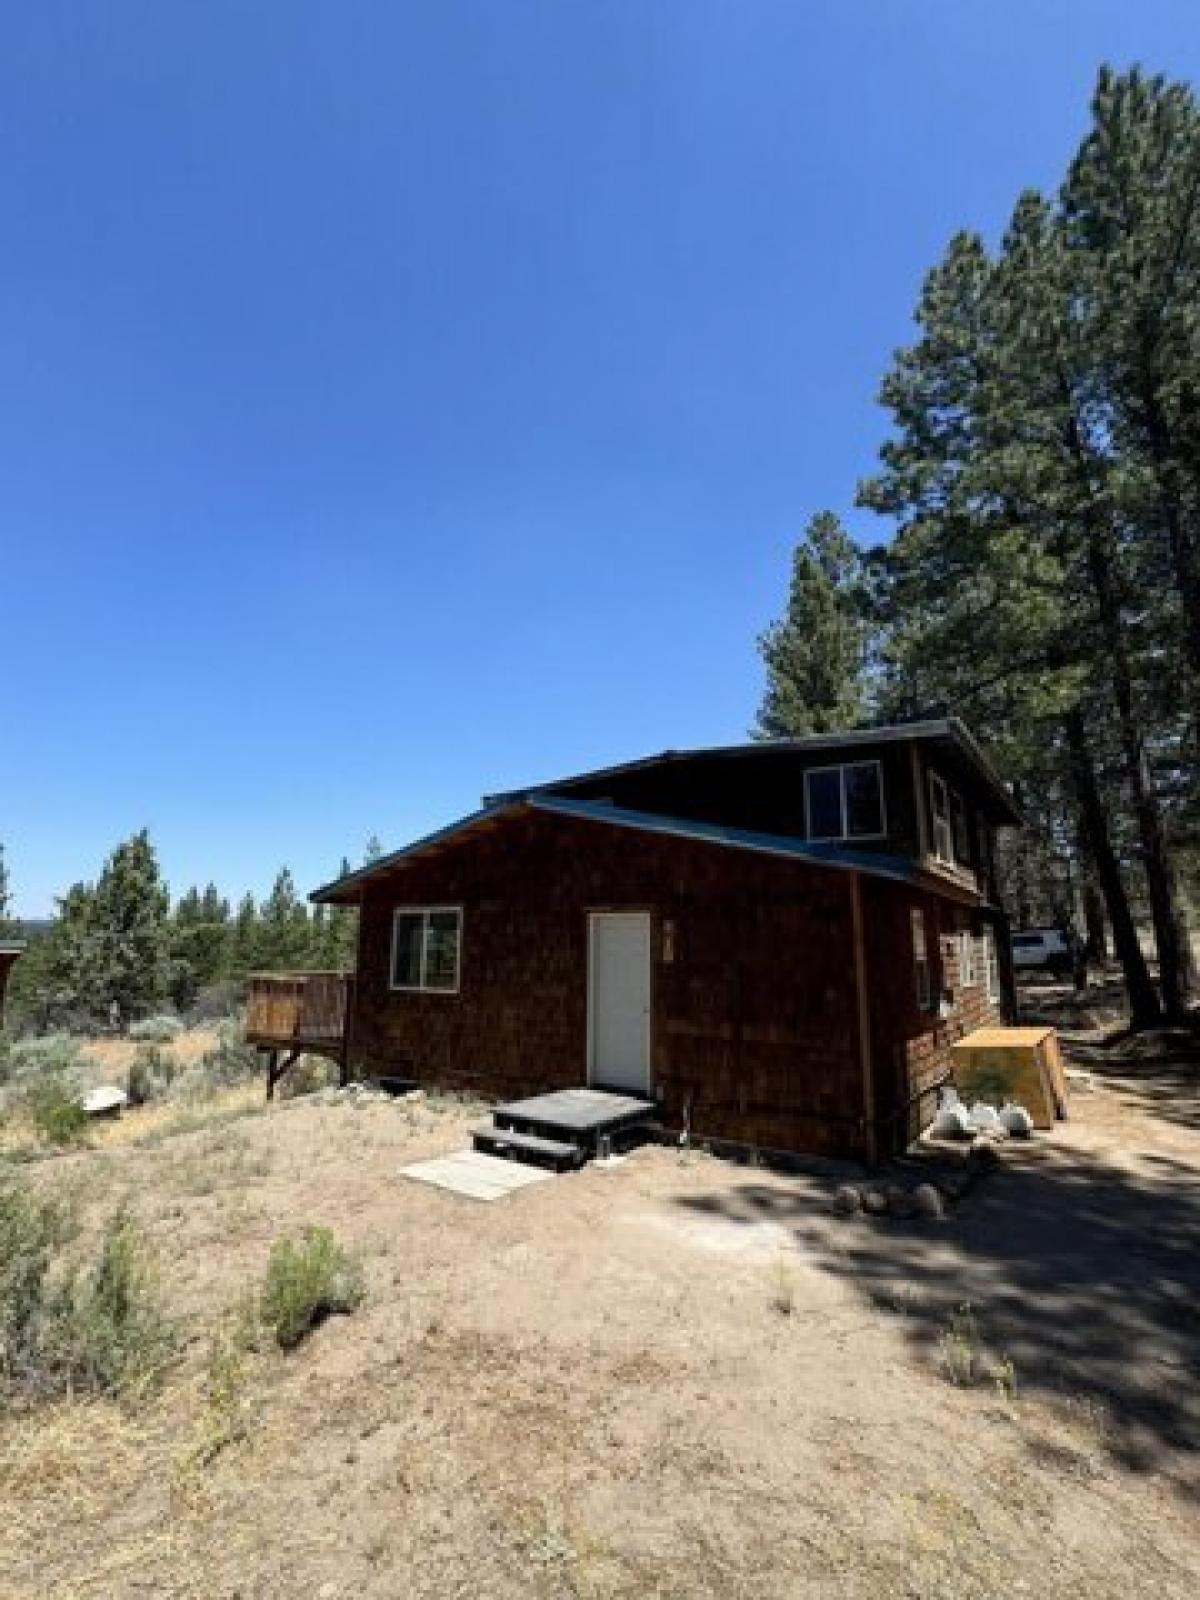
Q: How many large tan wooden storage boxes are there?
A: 1